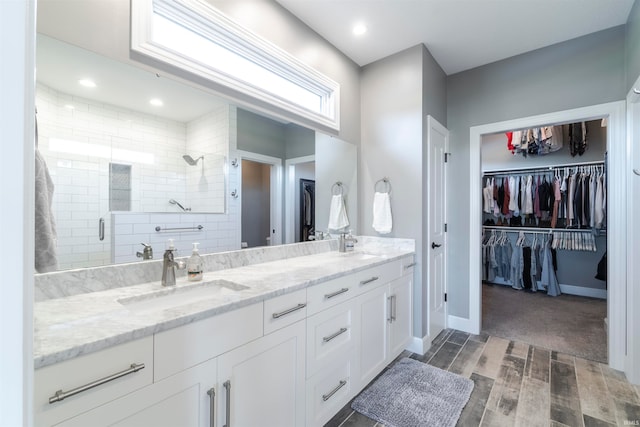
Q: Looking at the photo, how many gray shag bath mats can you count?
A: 1